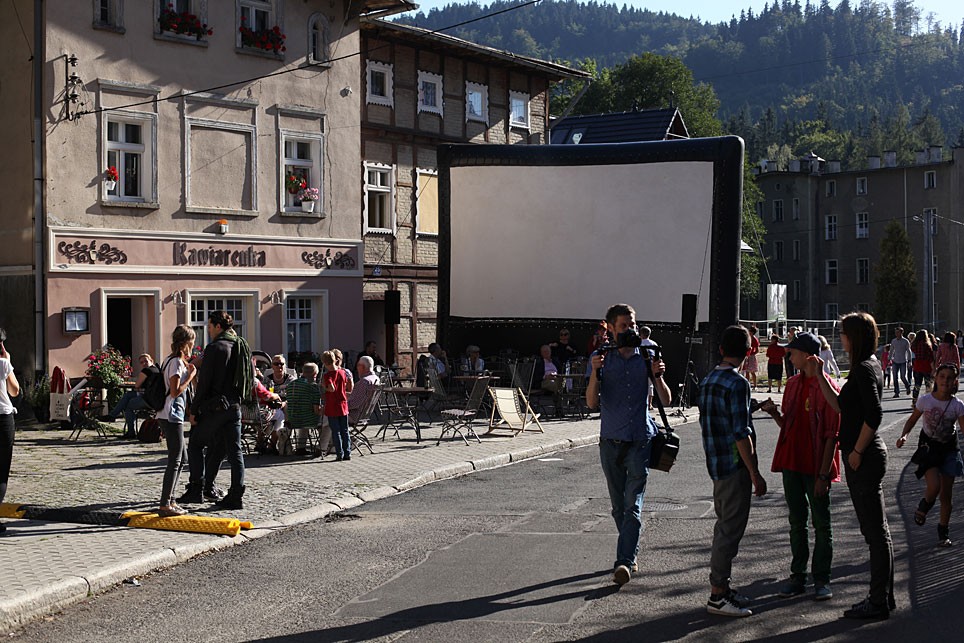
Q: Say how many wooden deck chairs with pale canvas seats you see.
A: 1